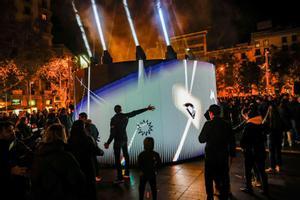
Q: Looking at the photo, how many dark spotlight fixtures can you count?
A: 4